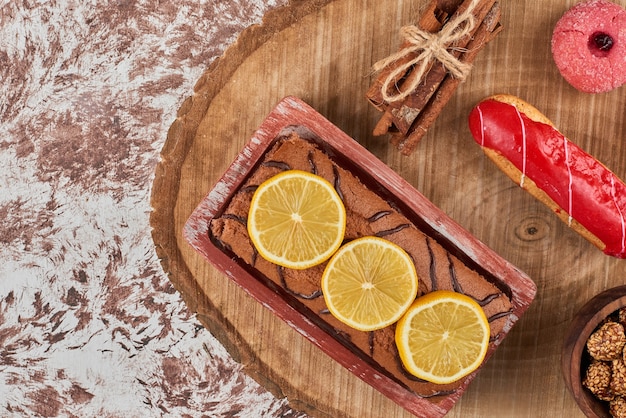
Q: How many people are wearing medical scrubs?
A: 0